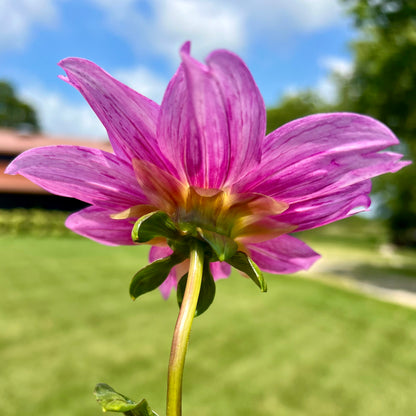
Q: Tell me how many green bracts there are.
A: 5